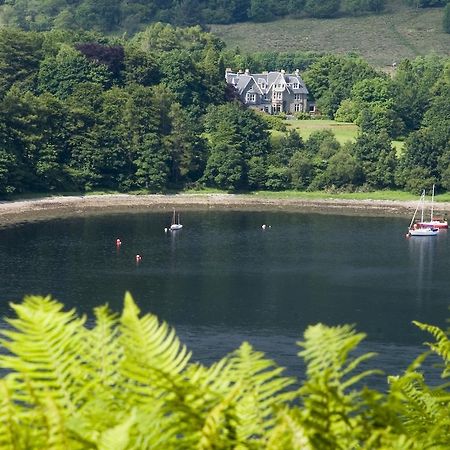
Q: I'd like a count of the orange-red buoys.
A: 2